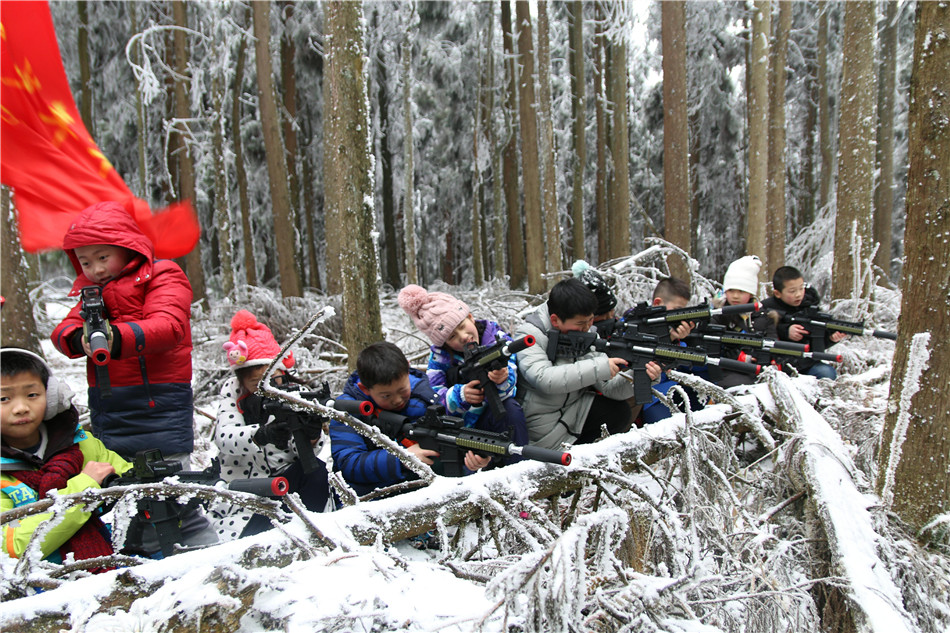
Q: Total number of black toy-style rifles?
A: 10